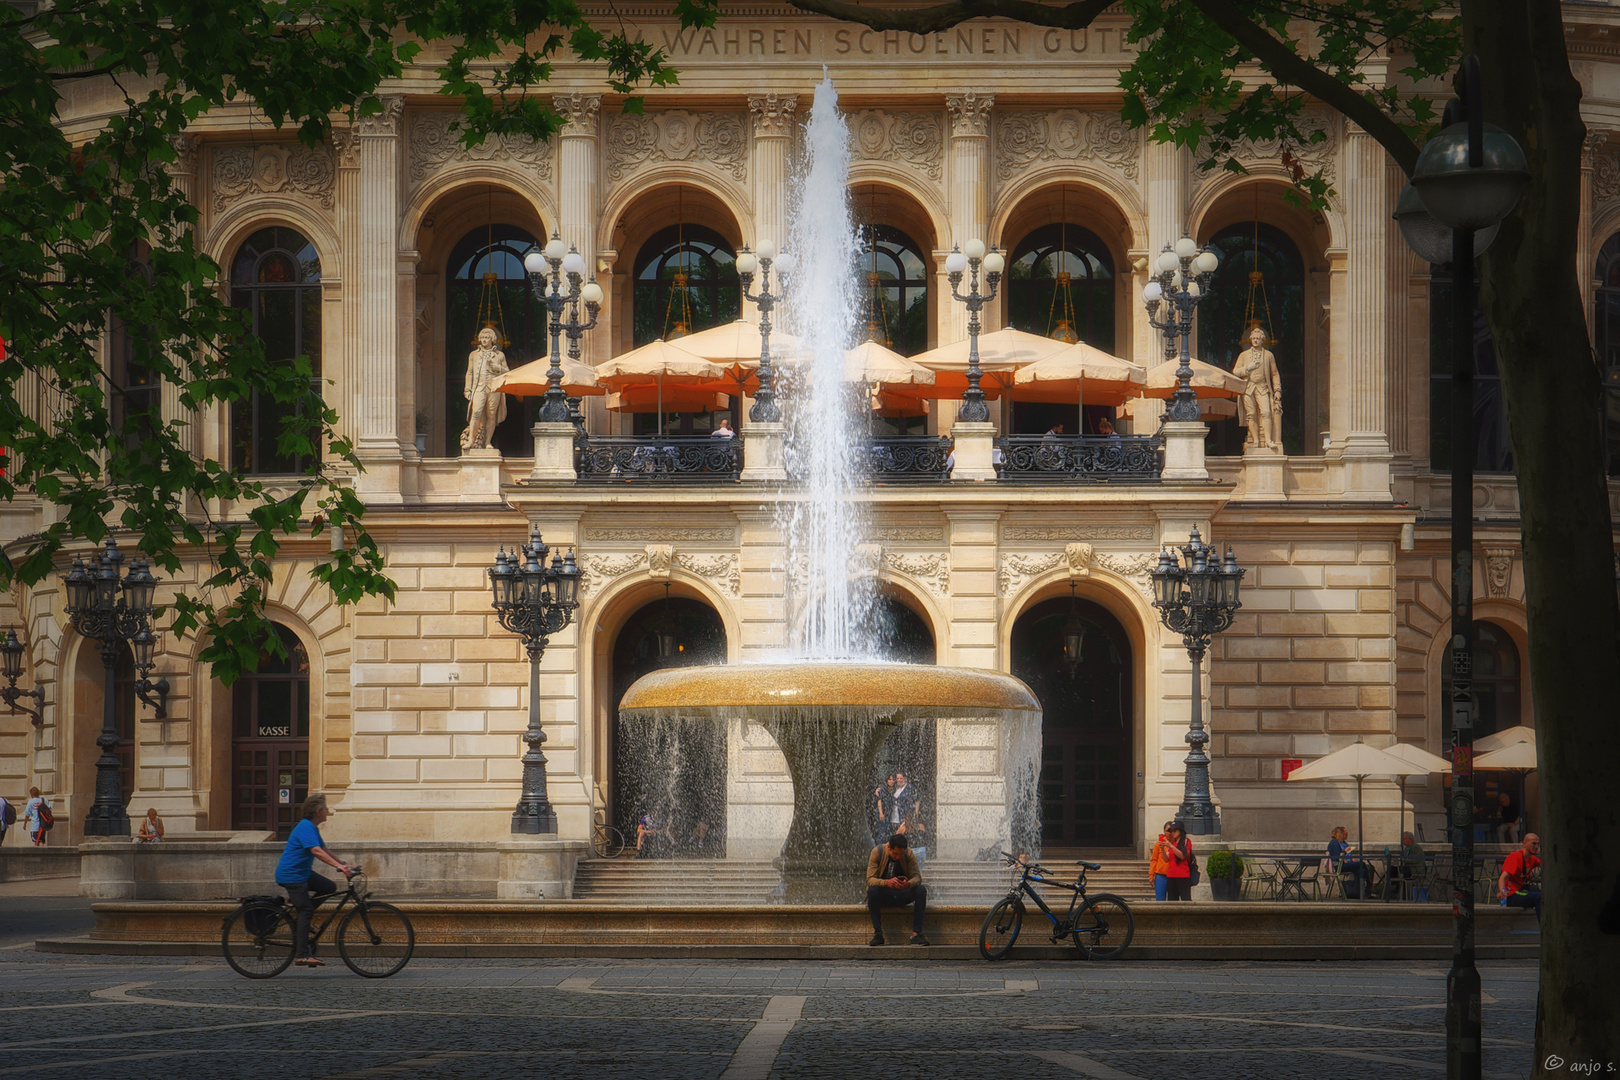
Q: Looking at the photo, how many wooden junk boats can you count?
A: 0